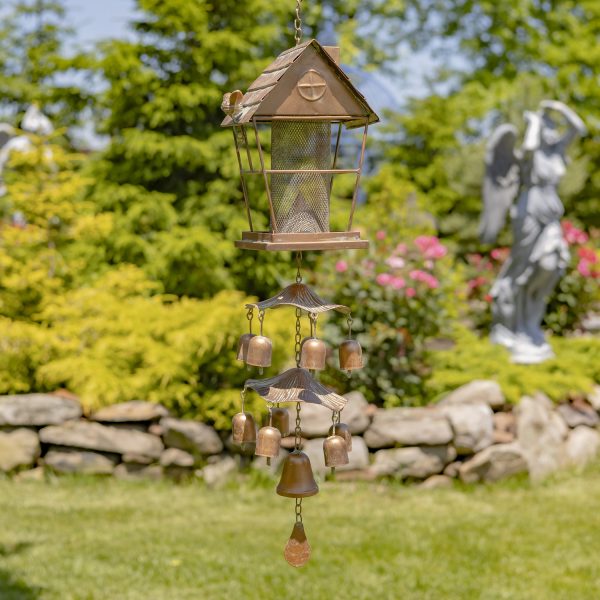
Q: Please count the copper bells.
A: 11